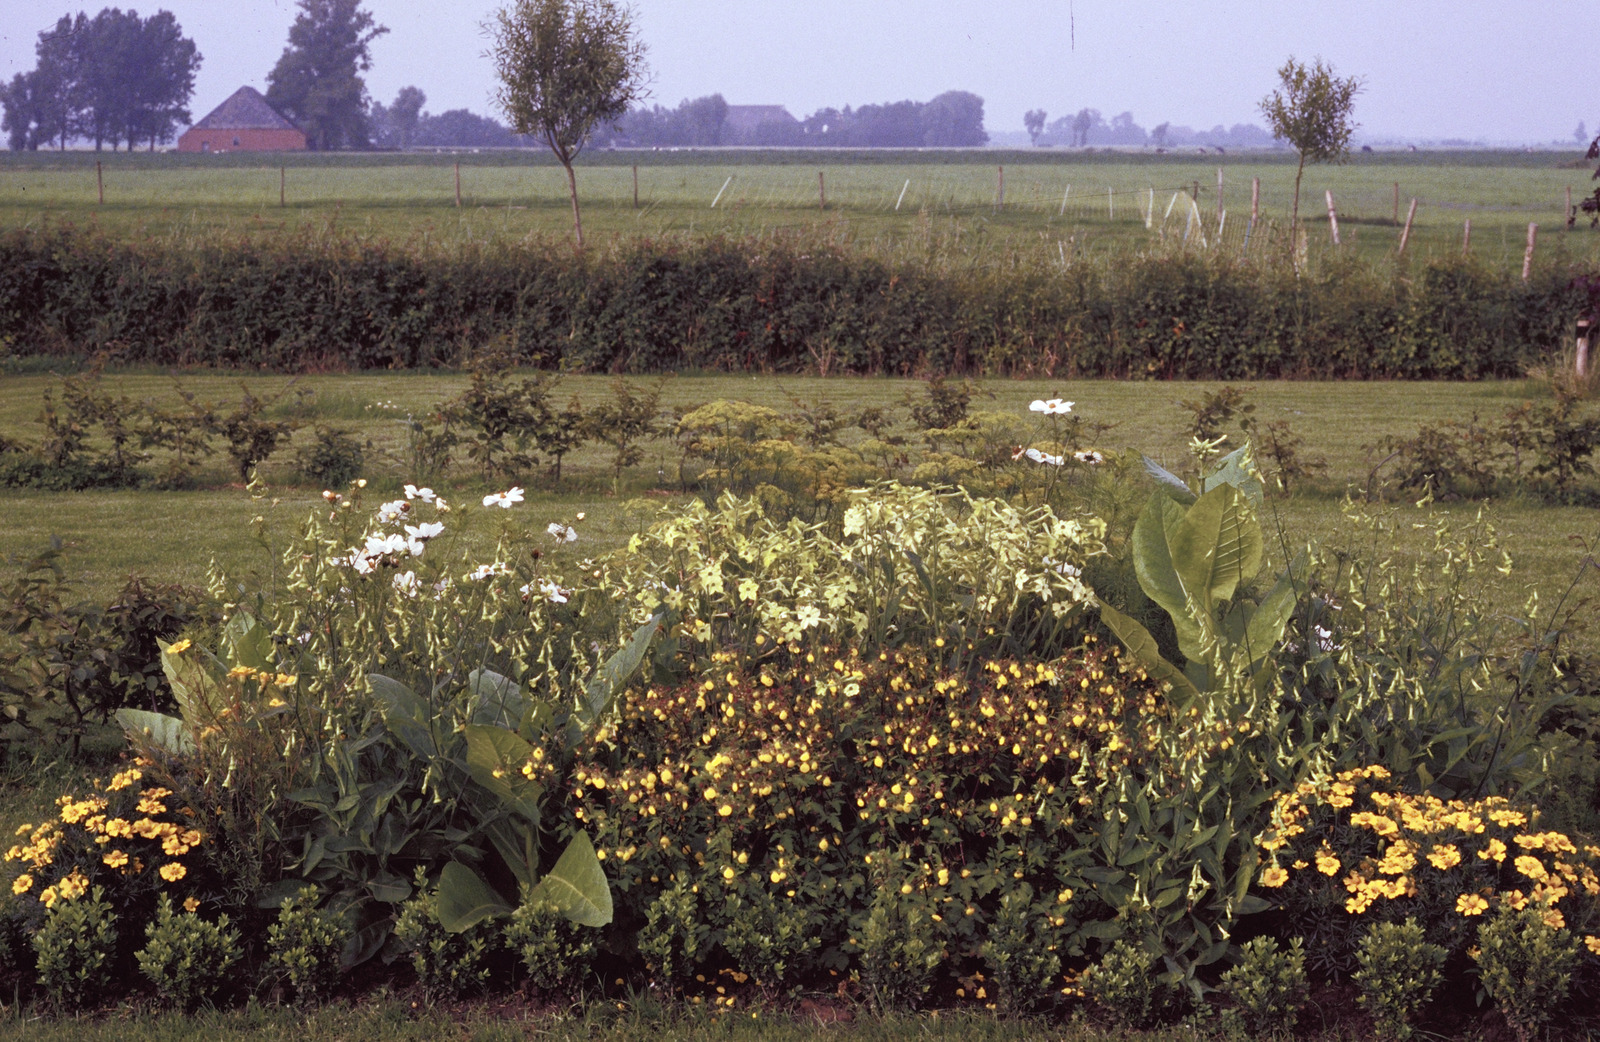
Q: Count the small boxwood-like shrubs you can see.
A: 13